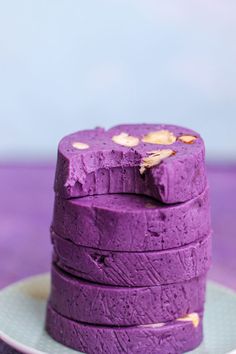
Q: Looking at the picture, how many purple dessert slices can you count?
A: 5